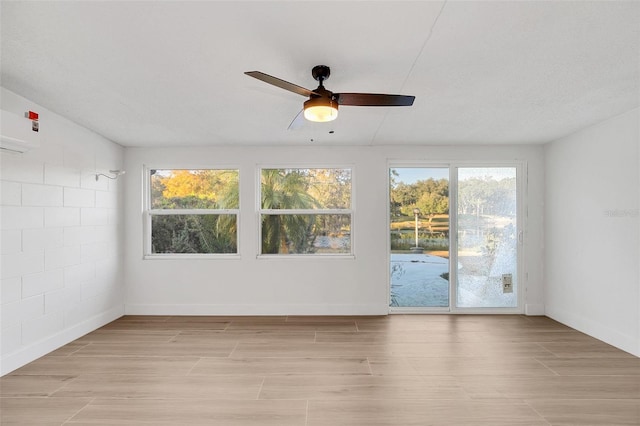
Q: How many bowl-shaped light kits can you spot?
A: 1